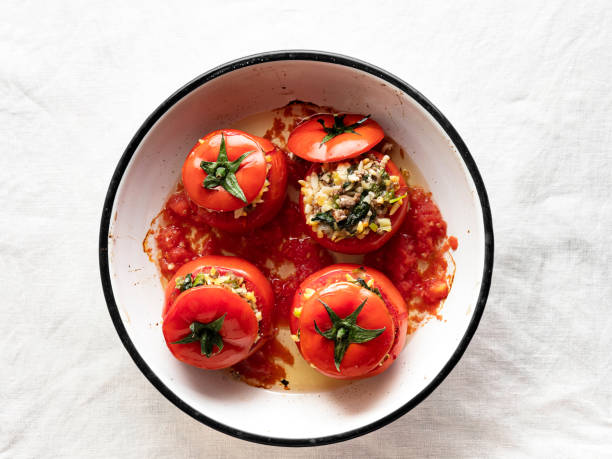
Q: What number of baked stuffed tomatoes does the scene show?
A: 4